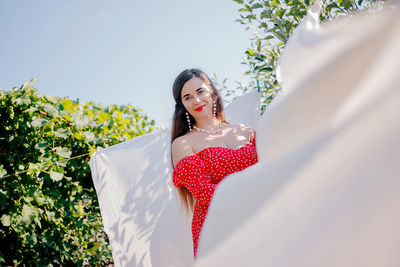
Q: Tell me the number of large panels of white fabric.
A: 2